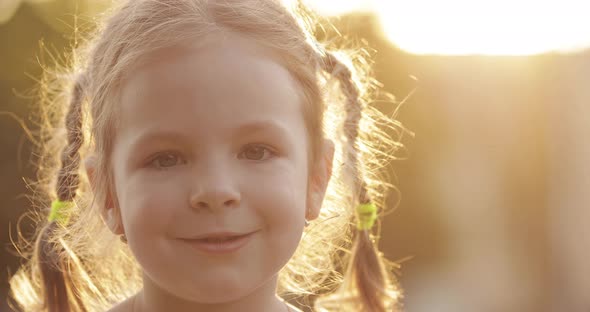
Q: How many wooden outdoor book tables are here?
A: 0